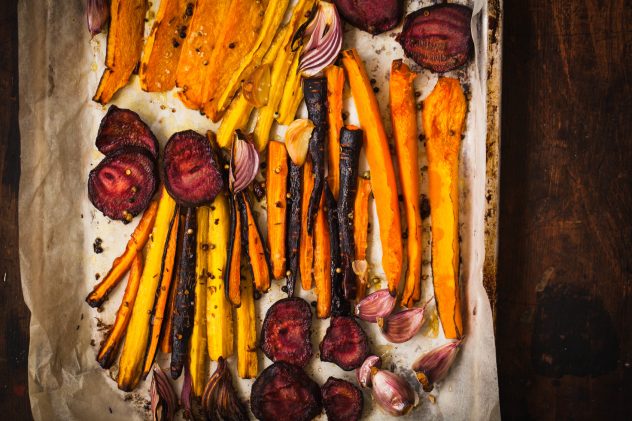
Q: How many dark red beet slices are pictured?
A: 9